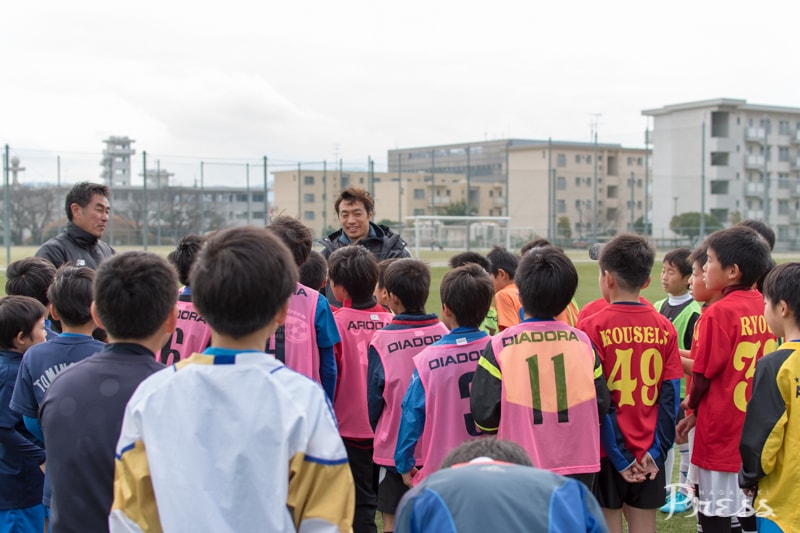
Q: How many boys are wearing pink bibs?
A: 6